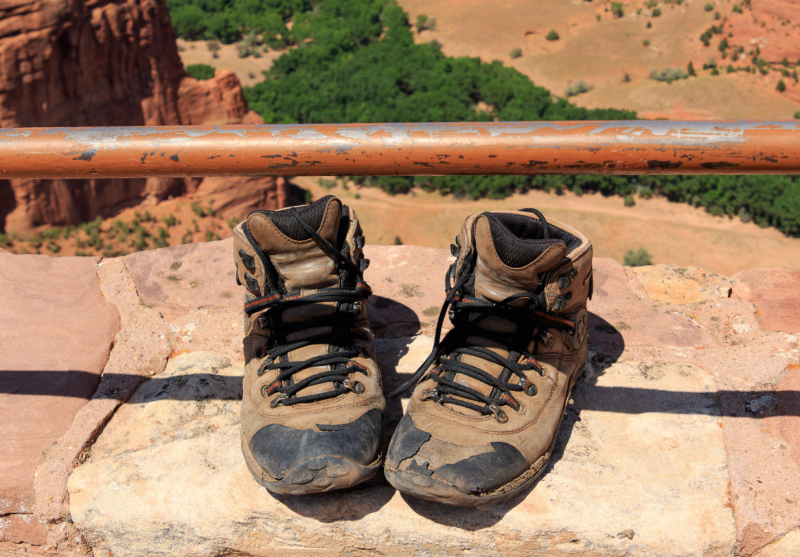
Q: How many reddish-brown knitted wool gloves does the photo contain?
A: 0